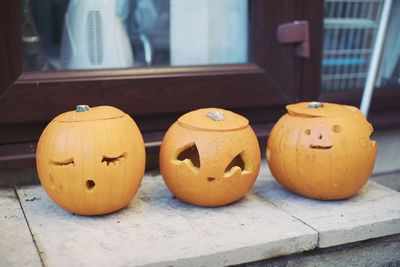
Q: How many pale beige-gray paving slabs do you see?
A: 3